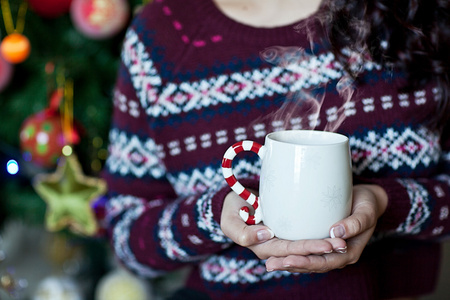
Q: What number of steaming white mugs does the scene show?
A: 1